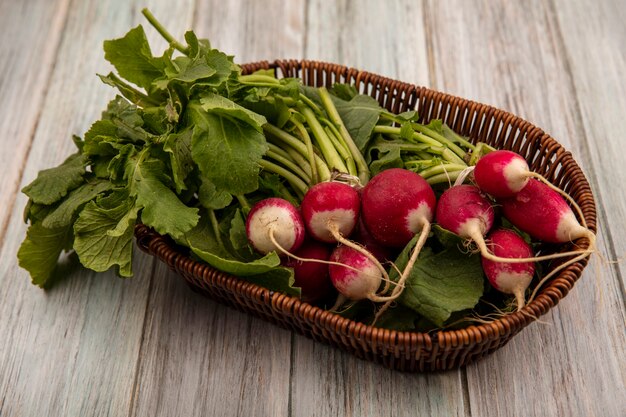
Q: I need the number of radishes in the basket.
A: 10